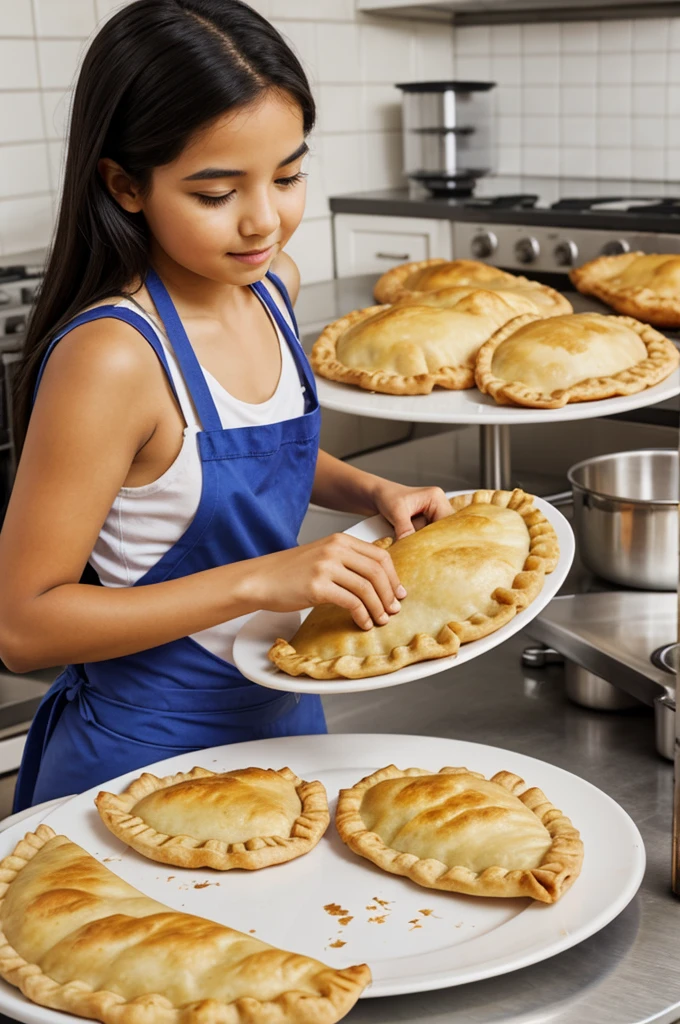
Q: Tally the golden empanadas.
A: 8